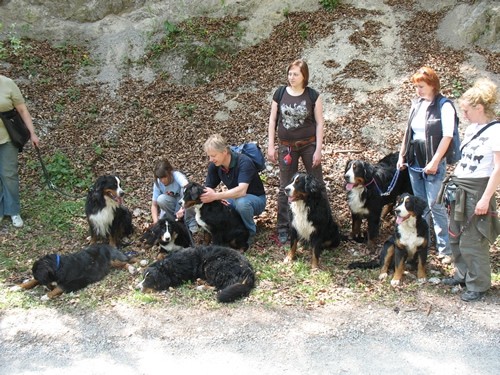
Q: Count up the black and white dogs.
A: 8